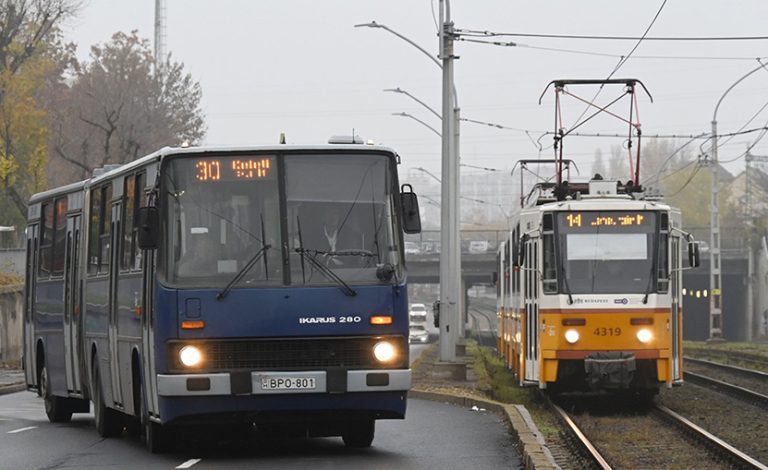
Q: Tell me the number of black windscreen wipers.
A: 4